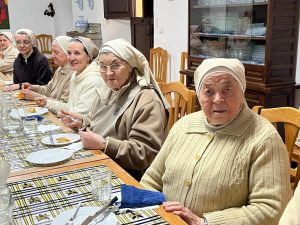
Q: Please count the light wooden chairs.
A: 5